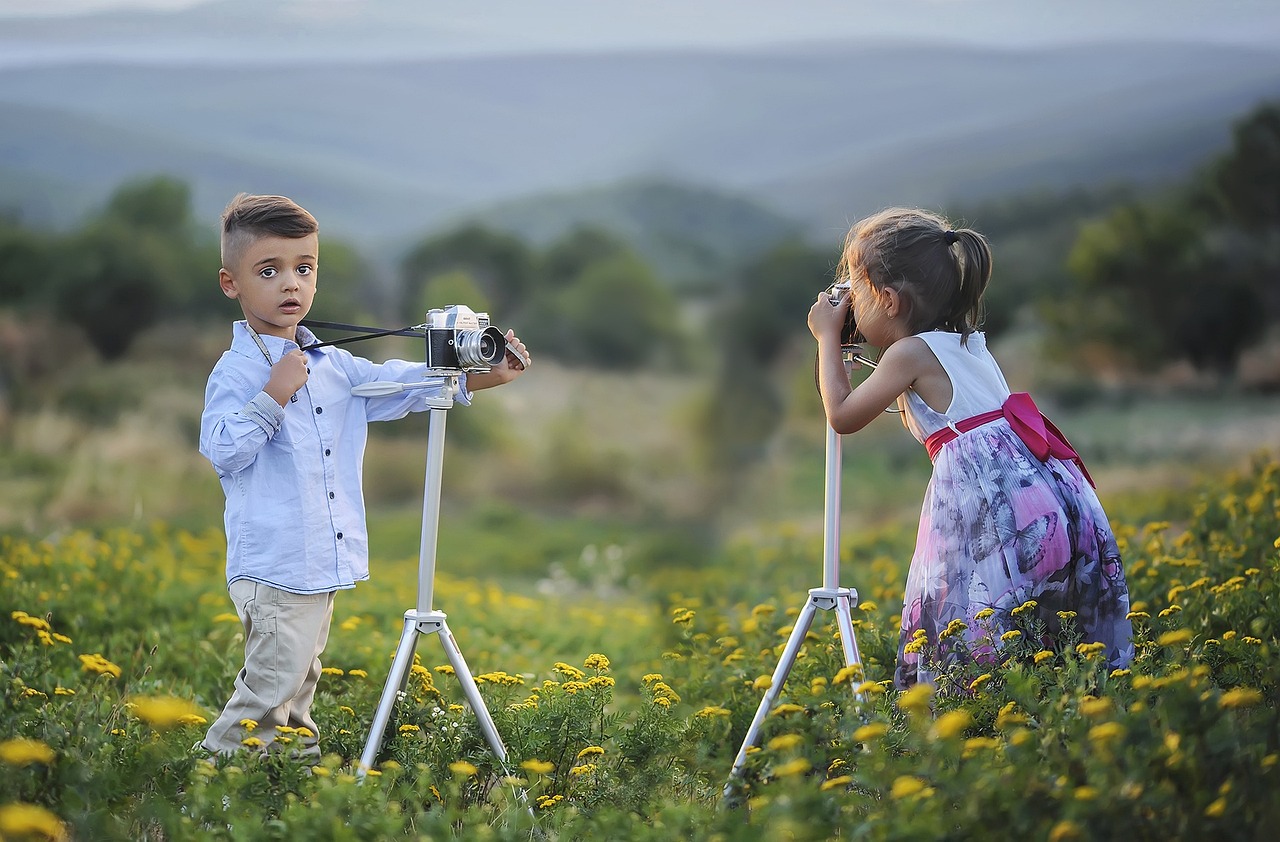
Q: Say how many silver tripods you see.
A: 2